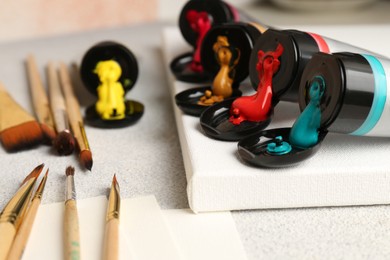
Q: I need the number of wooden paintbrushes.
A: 8